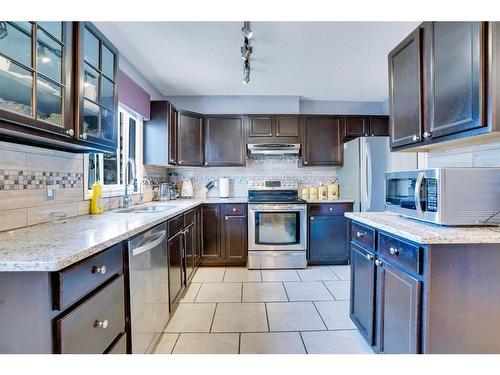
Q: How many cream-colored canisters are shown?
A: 4